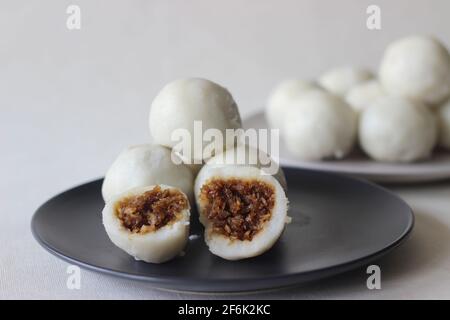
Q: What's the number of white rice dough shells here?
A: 12